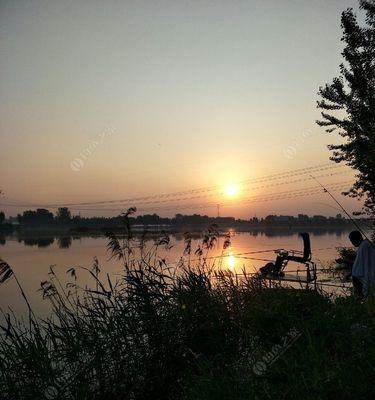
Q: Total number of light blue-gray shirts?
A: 1